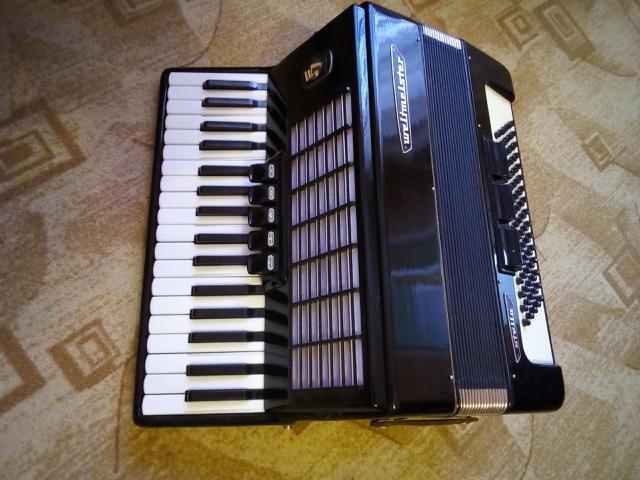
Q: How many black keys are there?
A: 14